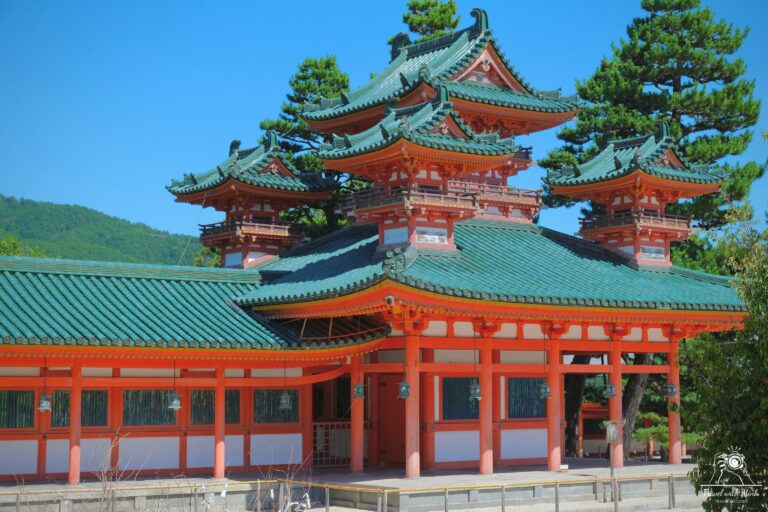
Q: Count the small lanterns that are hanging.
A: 9